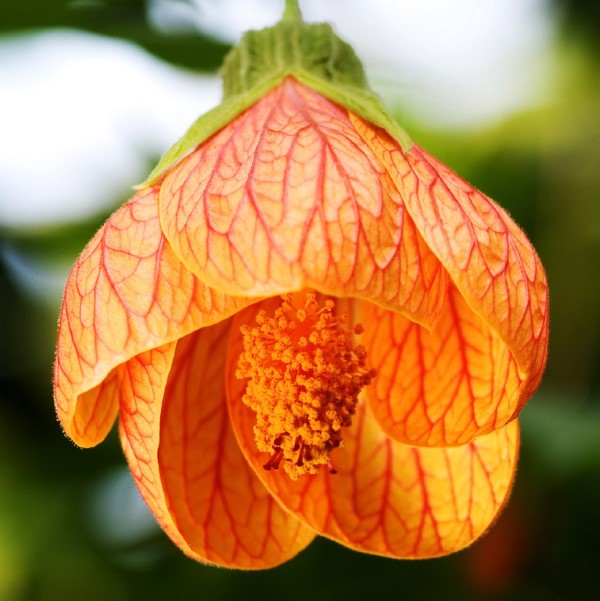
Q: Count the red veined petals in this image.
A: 5